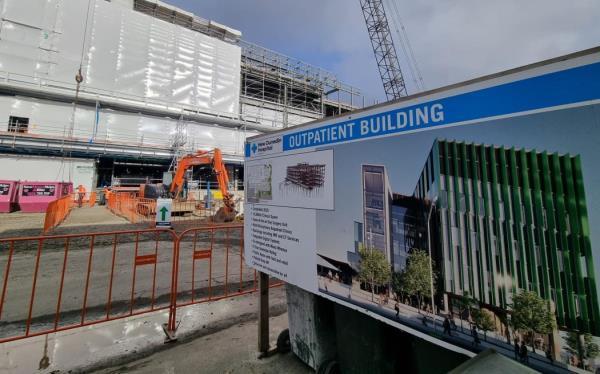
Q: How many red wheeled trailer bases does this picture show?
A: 0